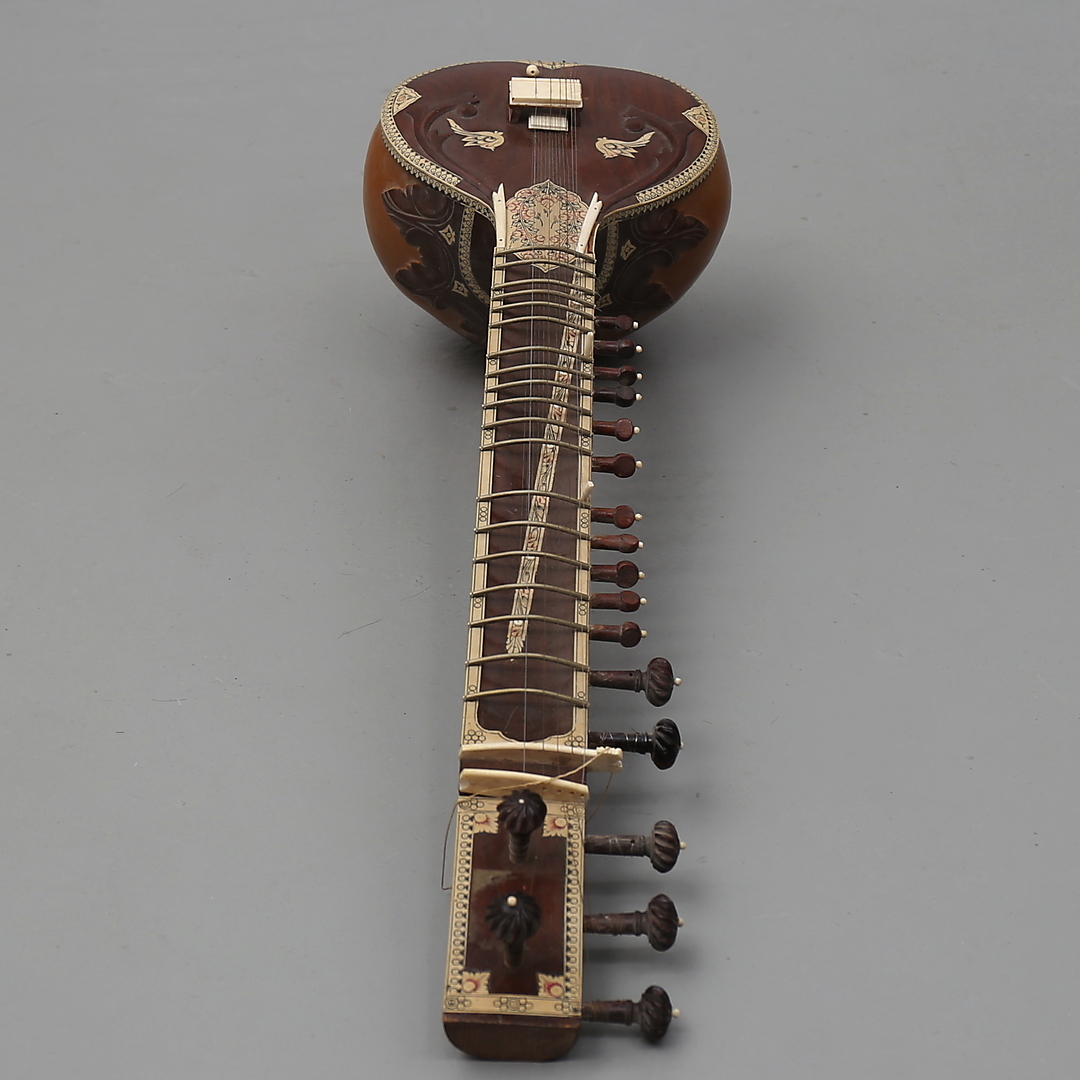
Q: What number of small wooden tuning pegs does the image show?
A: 11